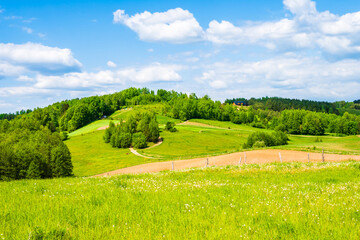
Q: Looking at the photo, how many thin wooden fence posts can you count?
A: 7